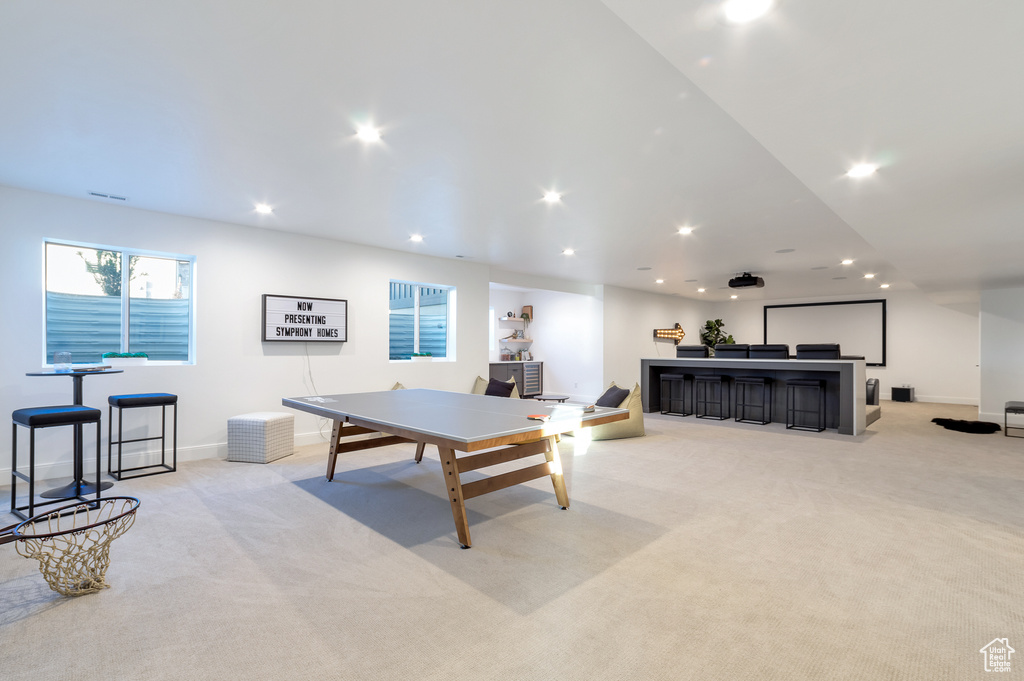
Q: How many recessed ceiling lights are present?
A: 14